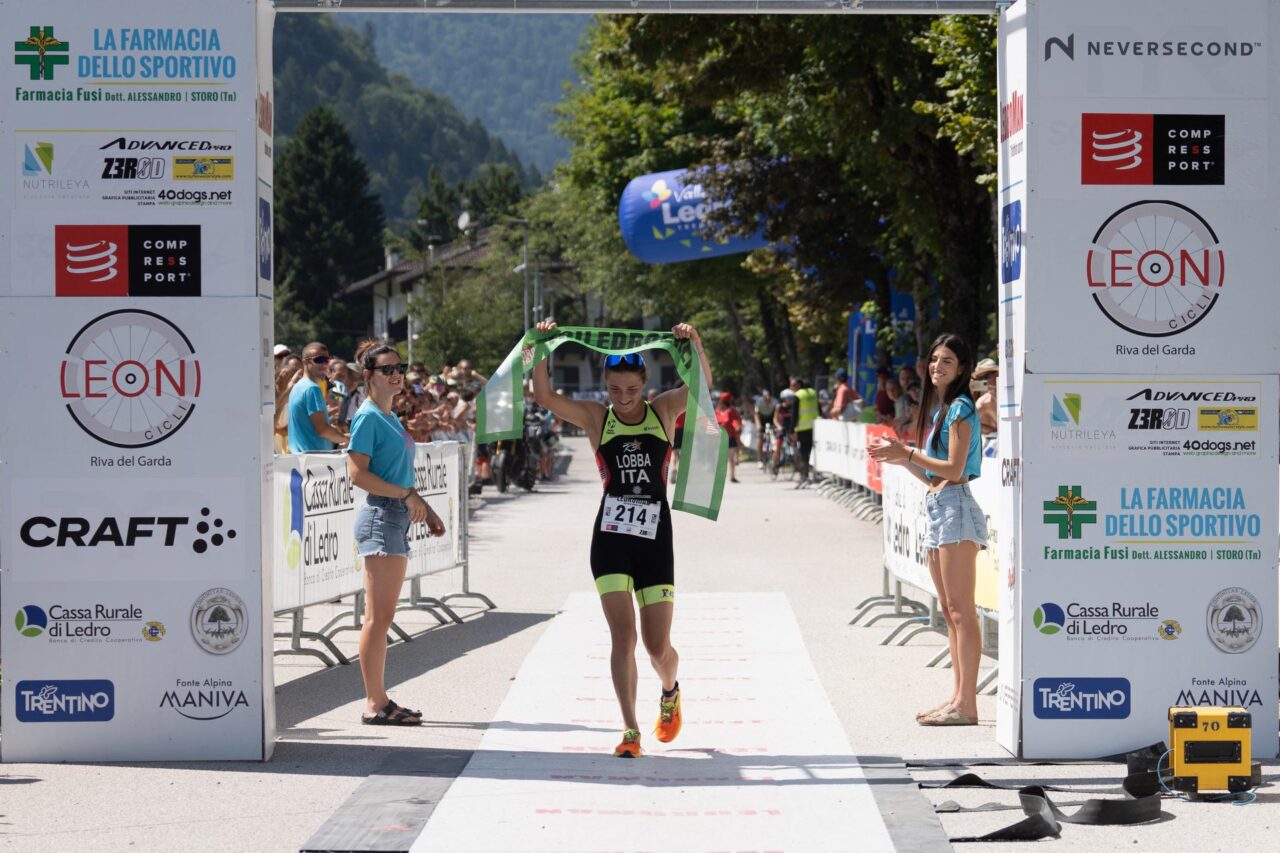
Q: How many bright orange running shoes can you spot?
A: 2